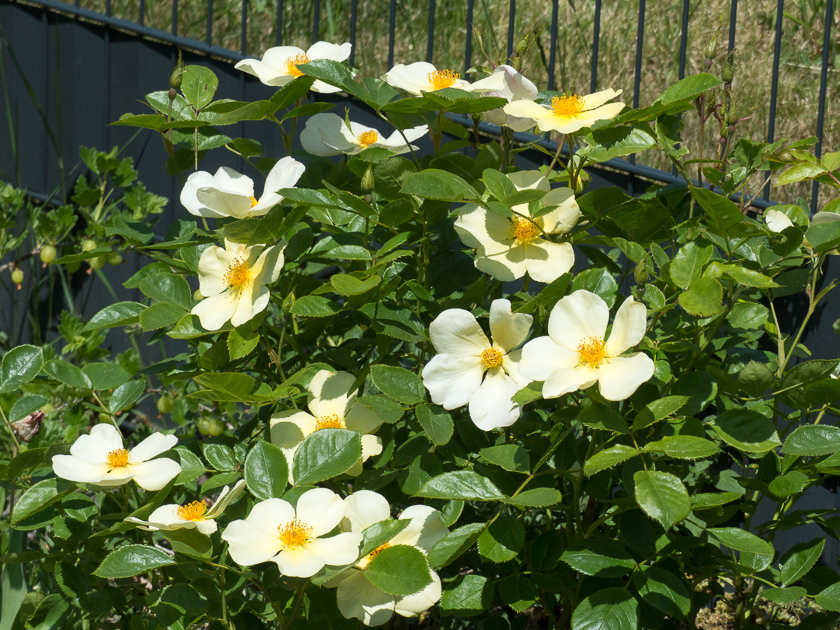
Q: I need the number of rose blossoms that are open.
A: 14